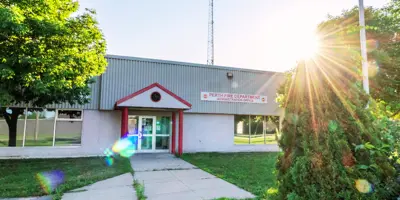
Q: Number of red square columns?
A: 3